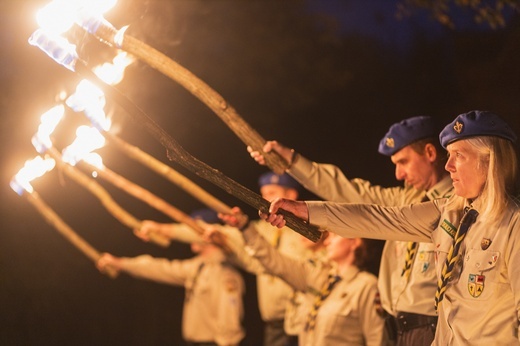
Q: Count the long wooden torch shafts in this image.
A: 6